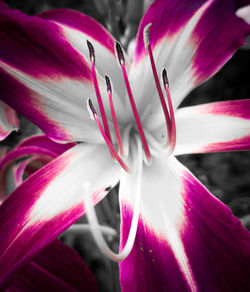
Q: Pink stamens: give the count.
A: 6